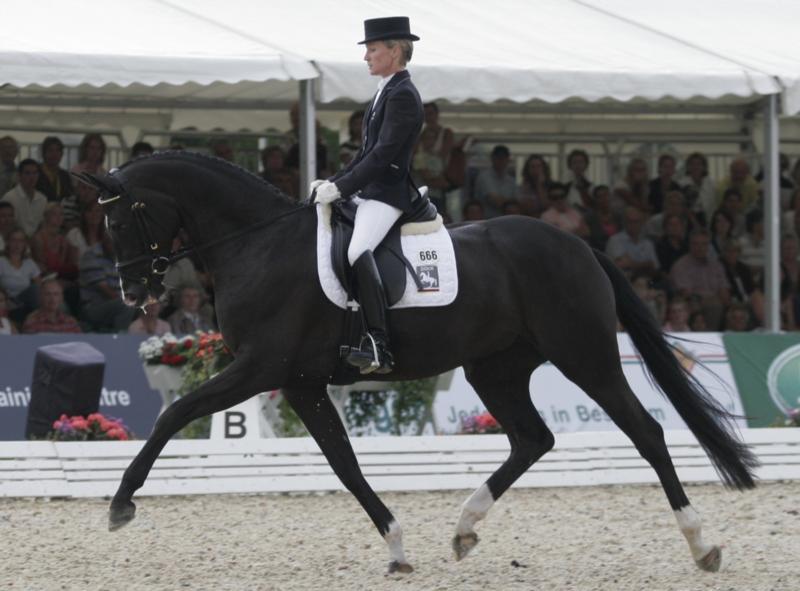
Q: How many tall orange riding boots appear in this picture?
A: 0